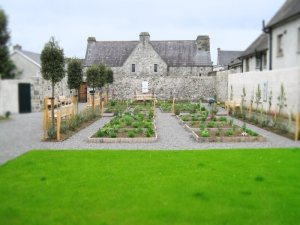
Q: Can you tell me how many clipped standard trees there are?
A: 5